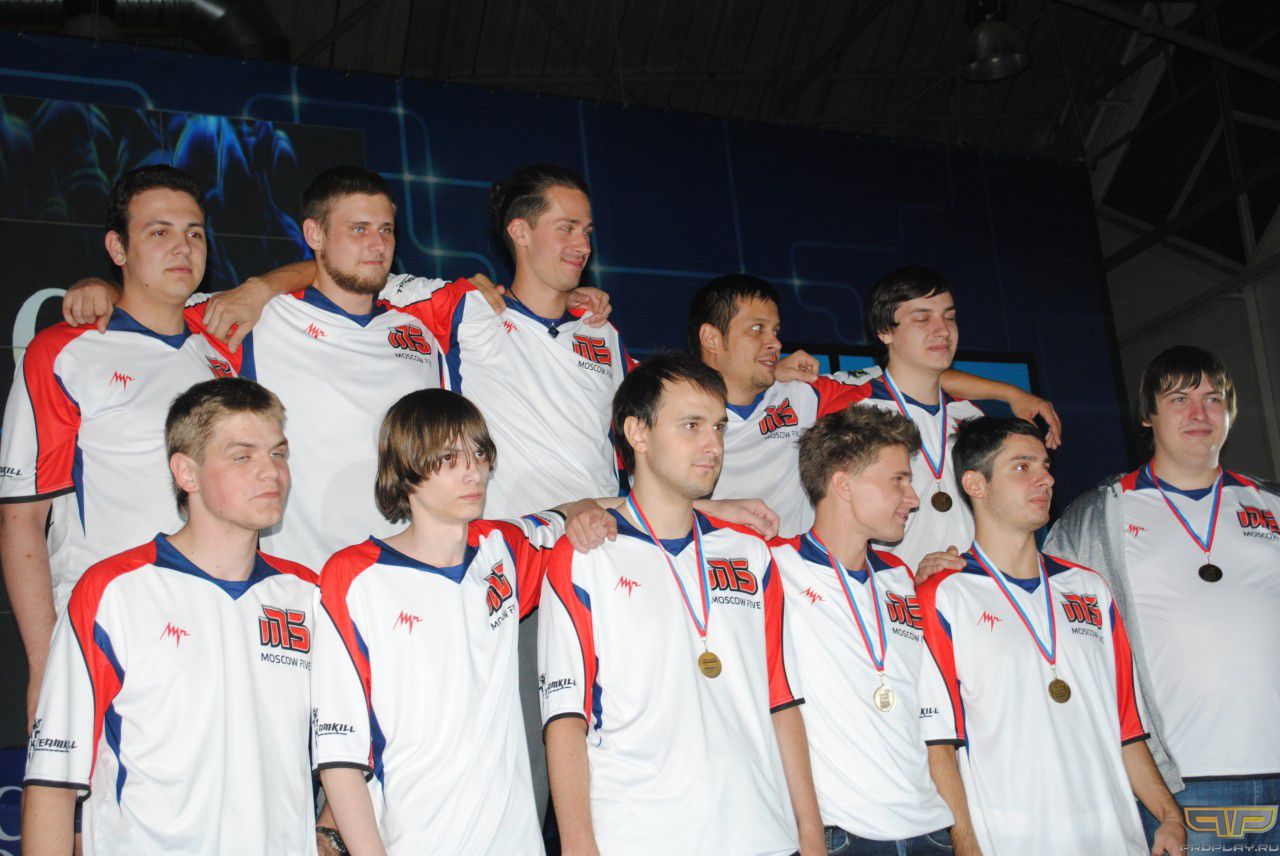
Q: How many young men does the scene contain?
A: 11